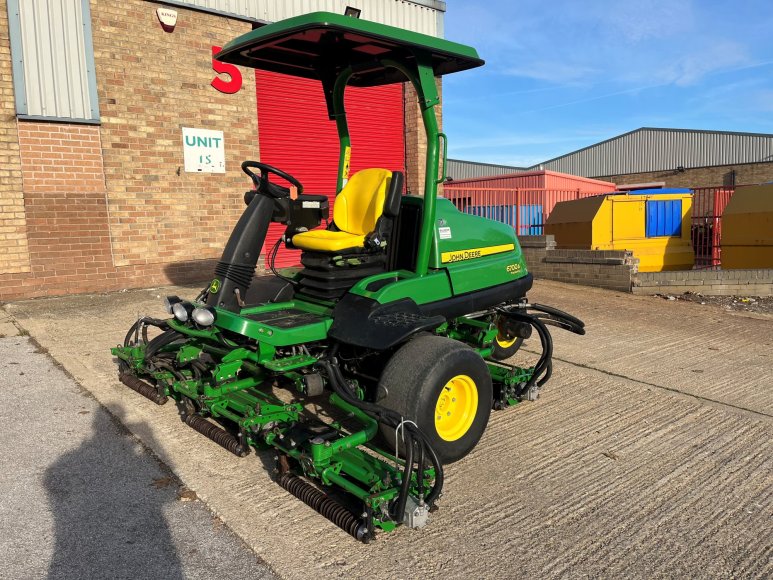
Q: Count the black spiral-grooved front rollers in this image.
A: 3